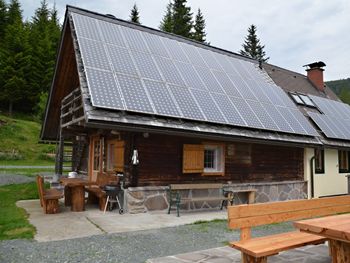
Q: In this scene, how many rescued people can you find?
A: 0